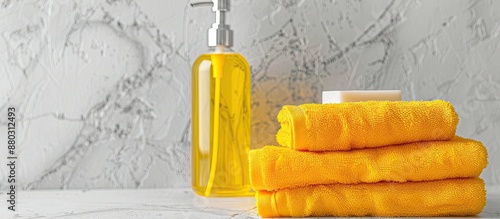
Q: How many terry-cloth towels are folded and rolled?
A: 3